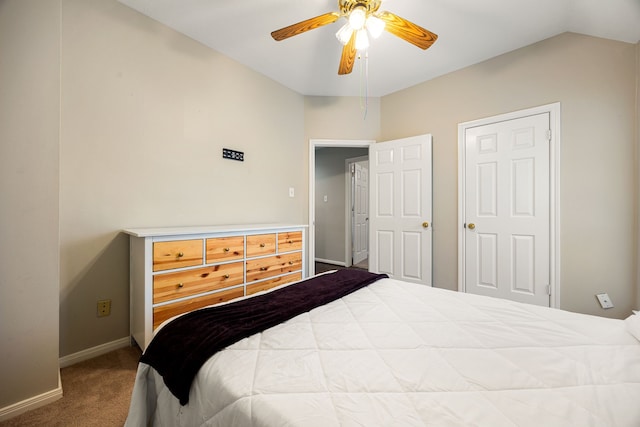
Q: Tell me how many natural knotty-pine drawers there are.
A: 8